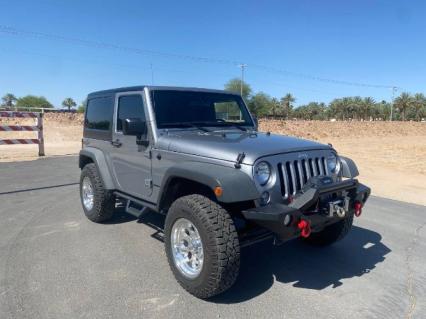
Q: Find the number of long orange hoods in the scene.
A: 0